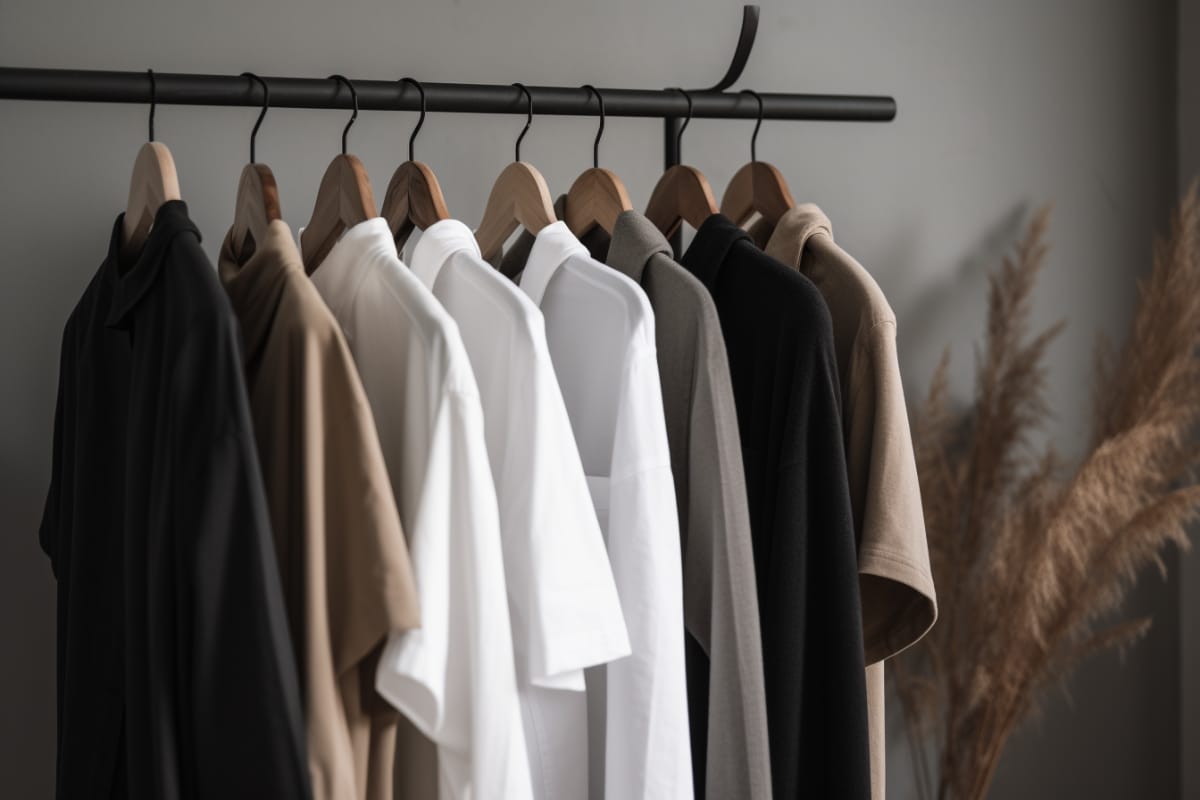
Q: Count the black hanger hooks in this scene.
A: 8